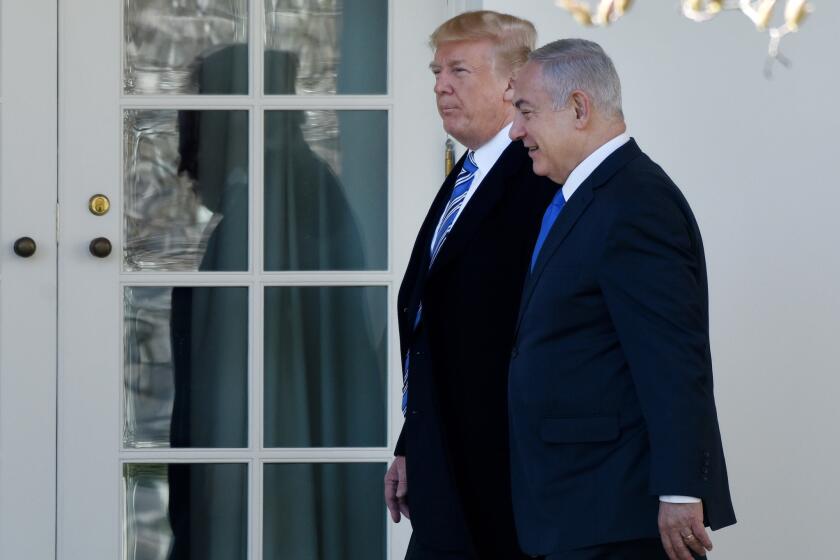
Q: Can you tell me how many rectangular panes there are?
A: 8